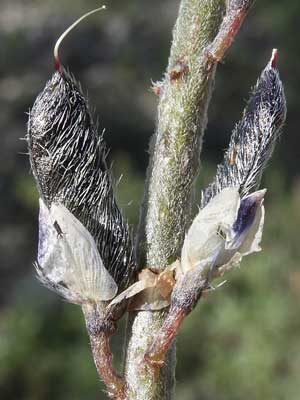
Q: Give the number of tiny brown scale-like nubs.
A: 2